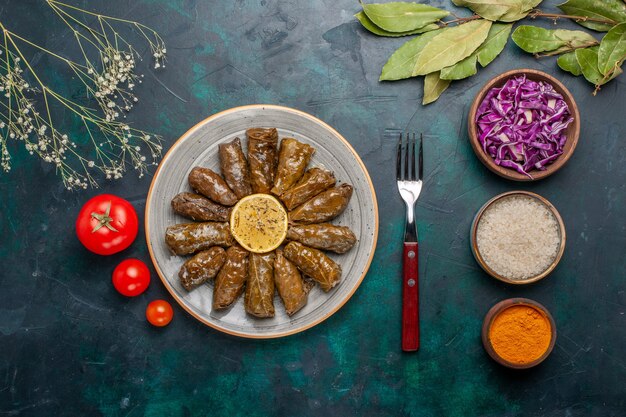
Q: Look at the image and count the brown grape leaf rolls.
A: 14